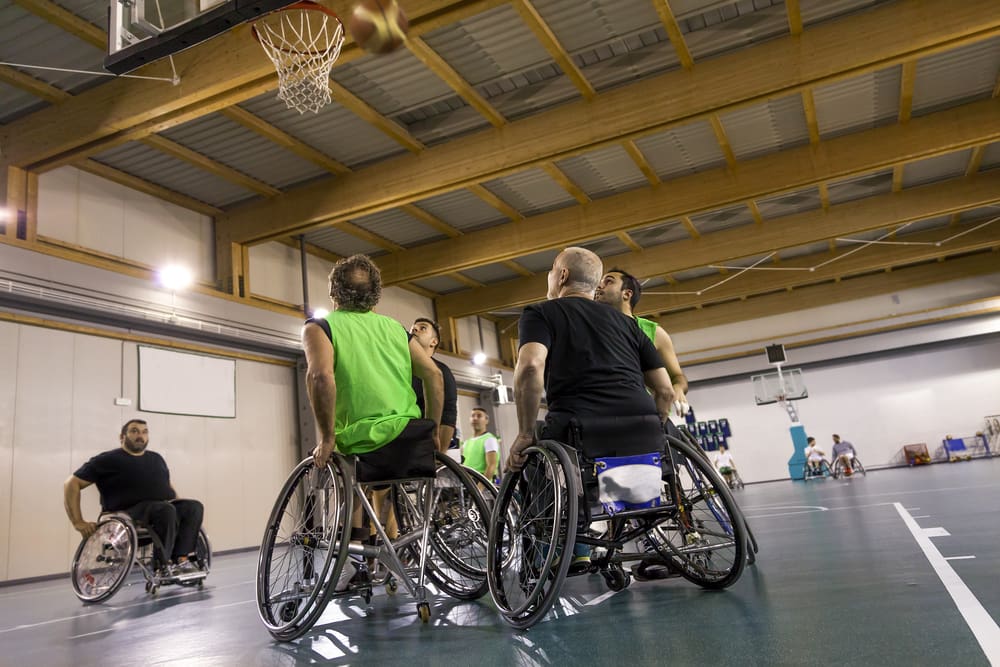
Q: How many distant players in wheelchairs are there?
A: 3